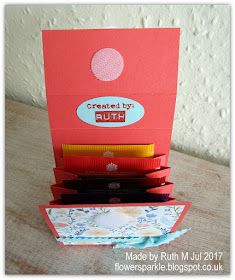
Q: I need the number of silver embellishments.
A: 4